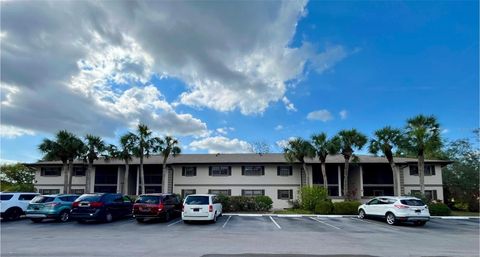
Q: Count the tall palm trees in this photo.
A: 11